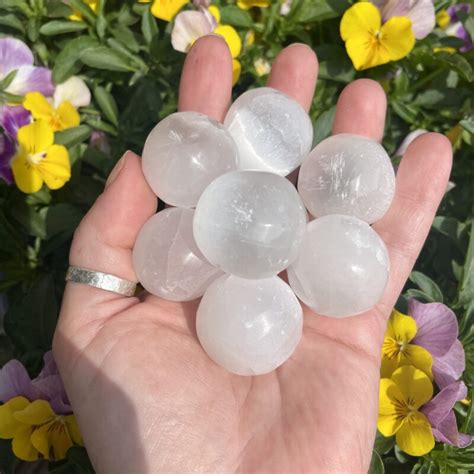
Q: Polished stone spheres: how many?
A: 7